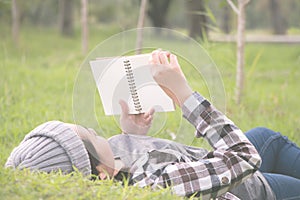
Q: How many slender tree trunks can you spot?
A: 4